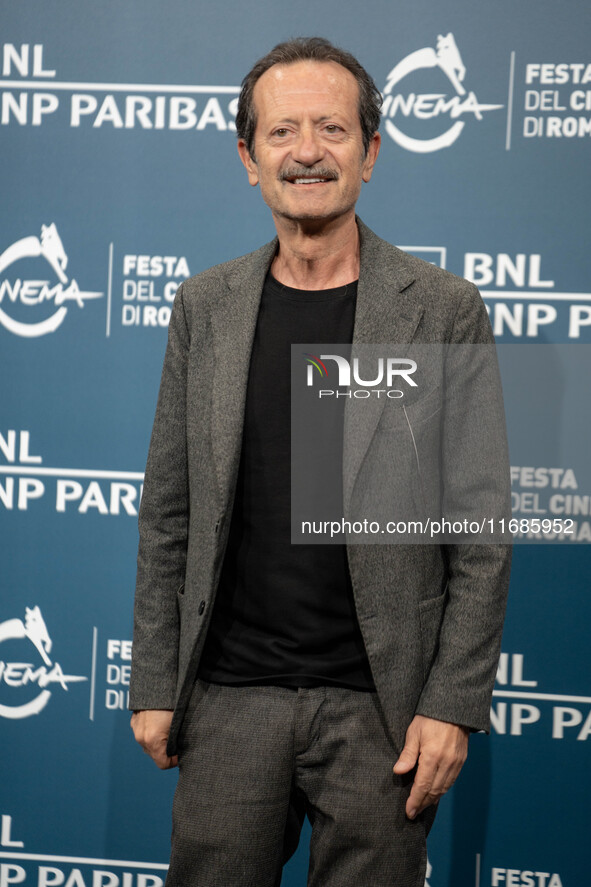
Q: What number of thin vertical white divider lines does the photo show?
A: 4